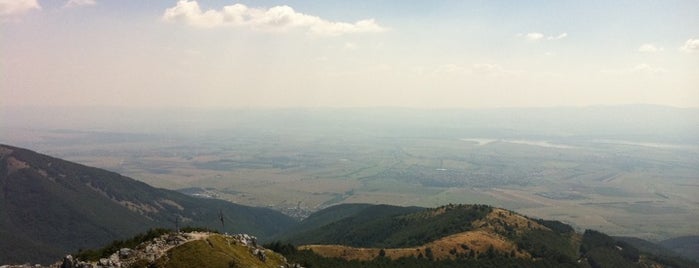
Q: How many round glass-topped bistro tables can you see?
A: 0